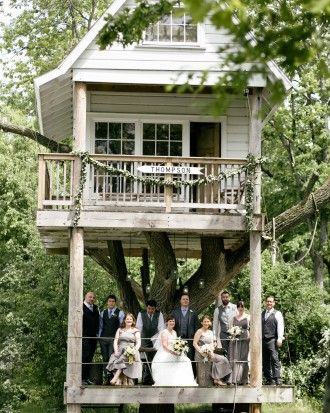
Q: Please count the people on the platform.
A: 10